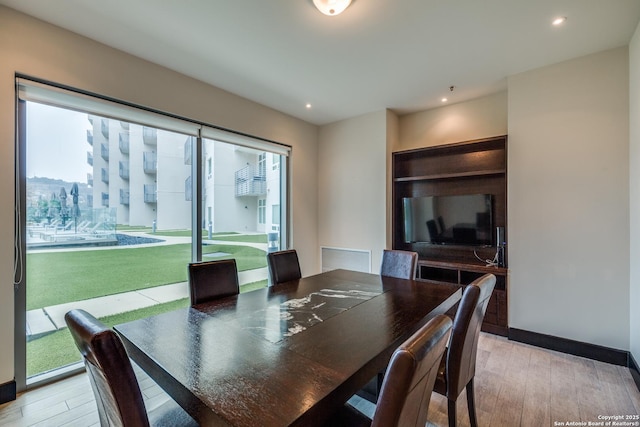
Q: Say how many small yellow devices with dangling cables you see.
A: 0